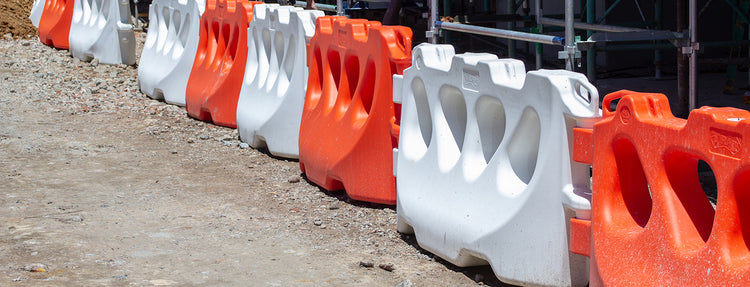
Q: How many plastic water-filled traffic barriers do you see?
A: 9